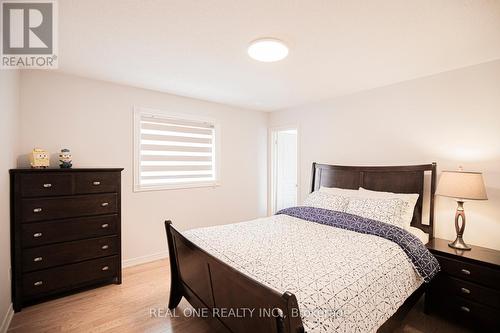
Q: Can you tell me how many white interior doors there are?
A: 1